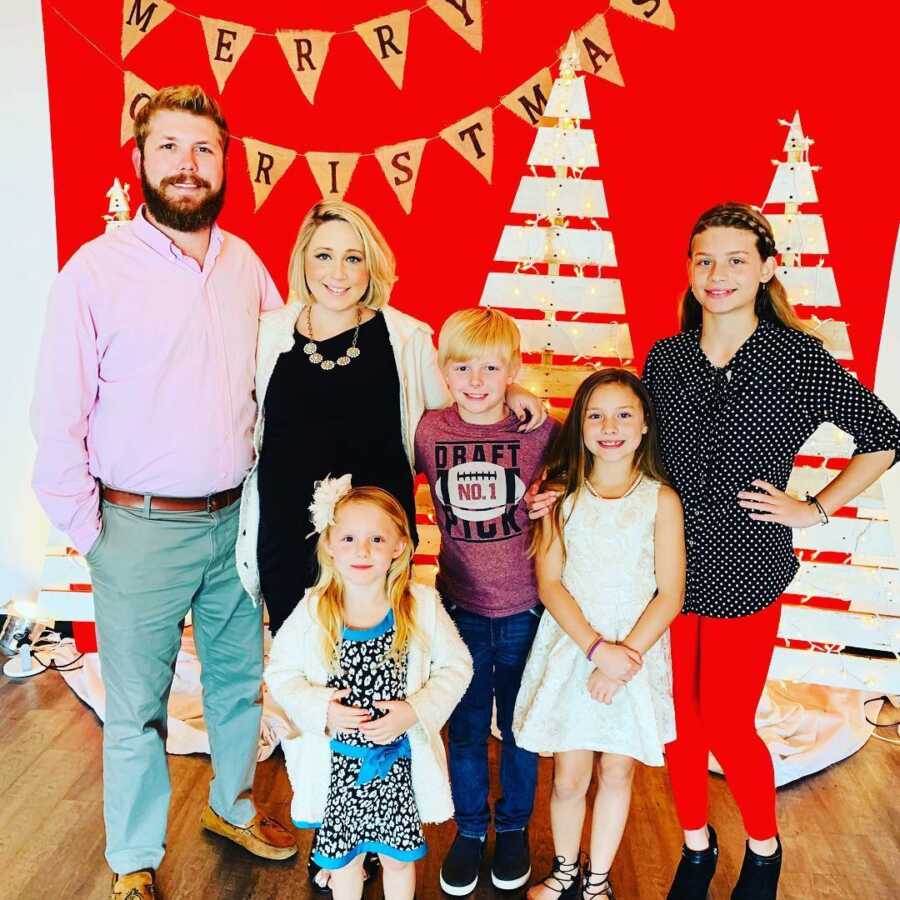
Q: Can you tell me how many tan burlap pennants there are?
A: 13